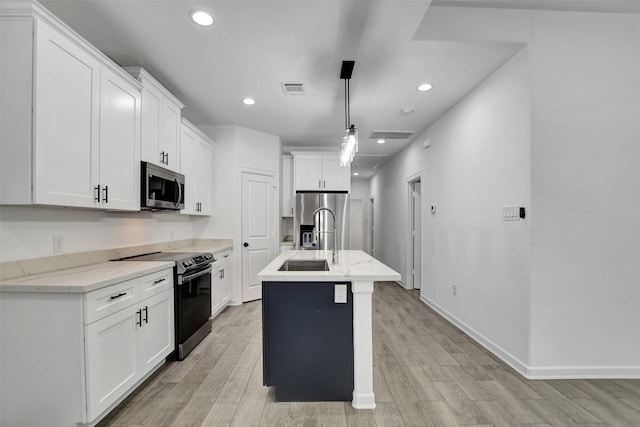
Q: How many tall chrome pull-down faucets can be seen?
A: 1